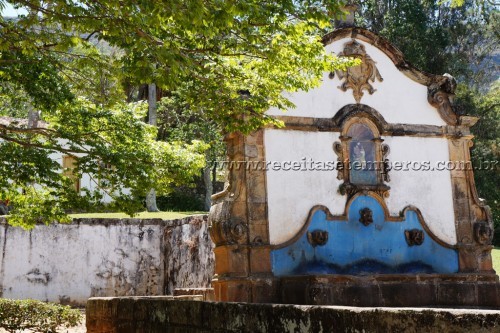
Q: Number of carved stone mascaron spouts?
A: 3